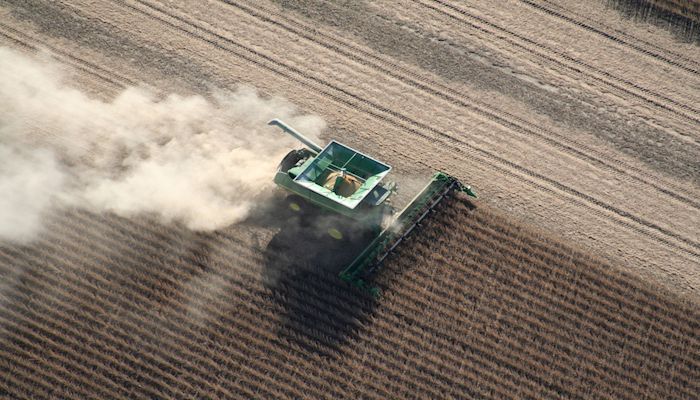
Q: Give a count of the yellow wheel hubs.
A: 2